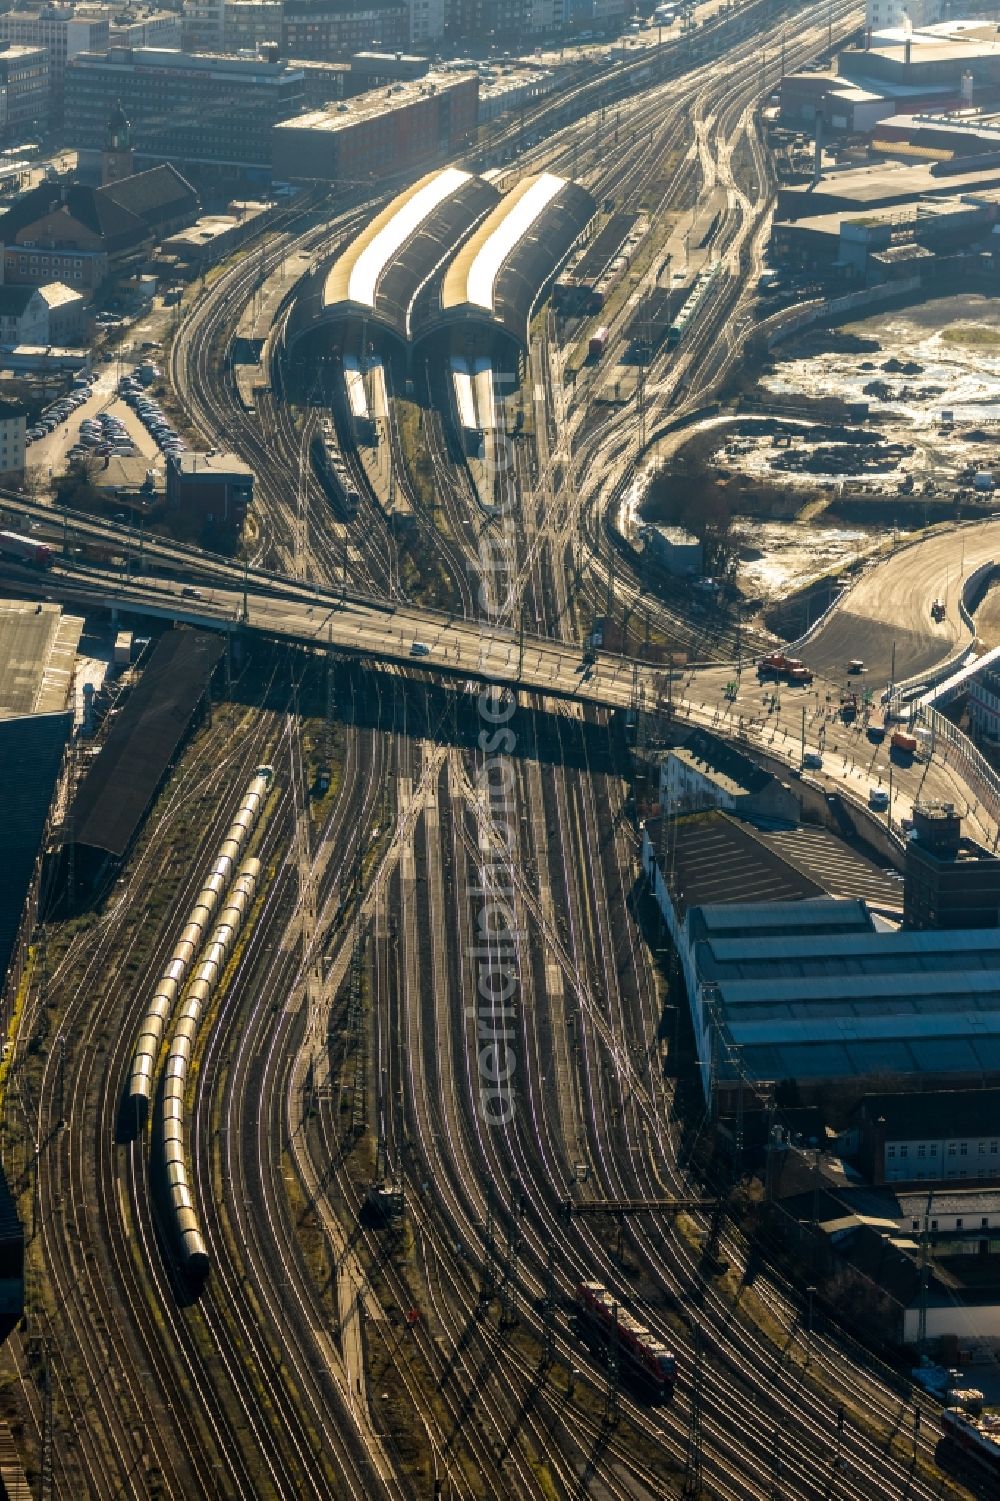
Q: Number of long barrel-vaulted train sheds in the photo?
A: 2